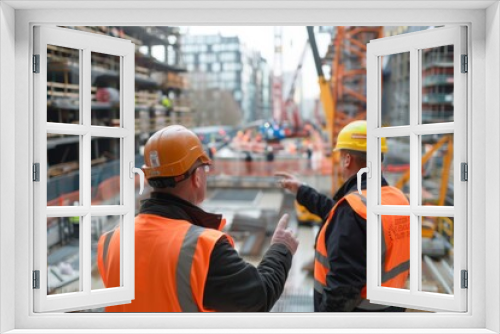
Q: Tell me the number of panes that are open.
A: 2